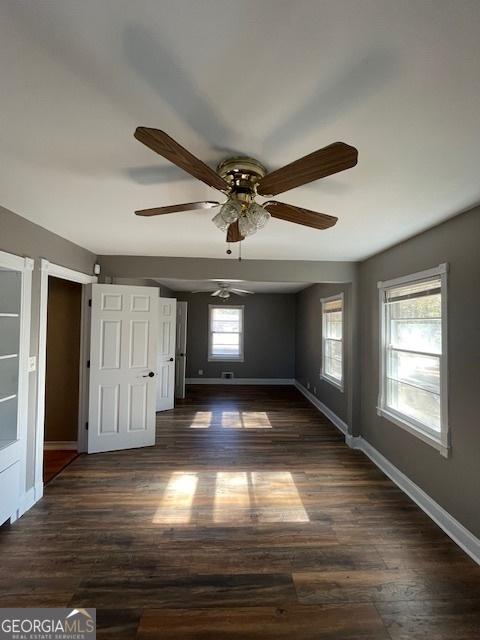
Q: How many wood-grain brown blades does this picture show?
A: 5